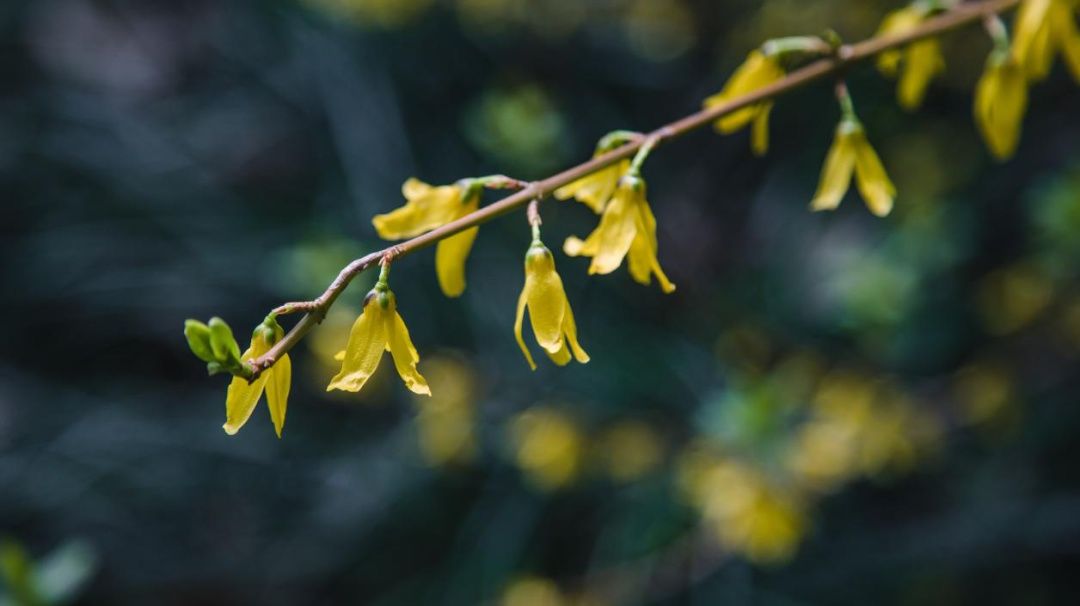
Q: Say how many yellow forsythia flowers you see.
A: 11